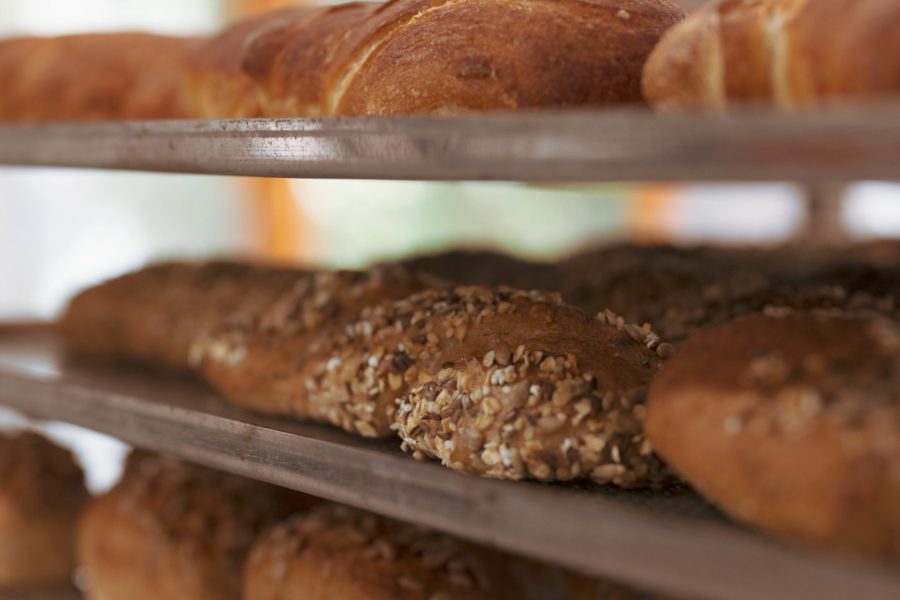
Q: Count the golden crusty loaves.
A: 3